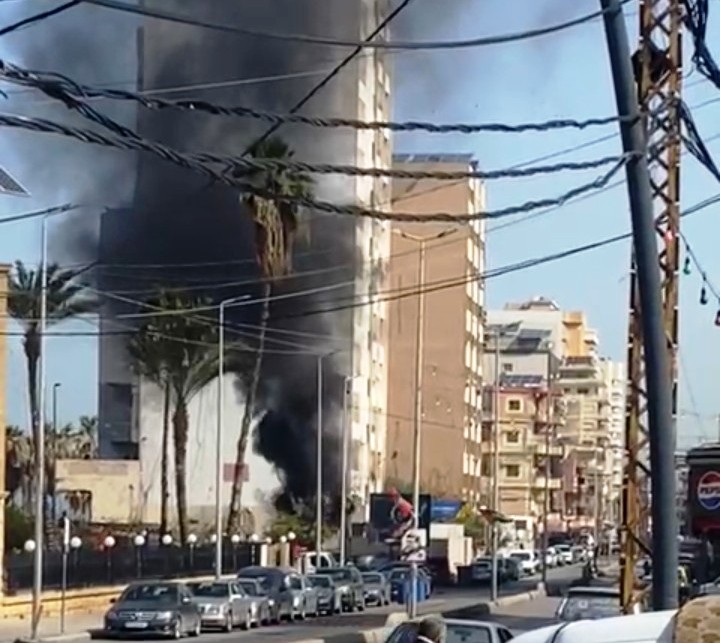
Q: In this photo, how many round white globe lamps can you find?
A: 12